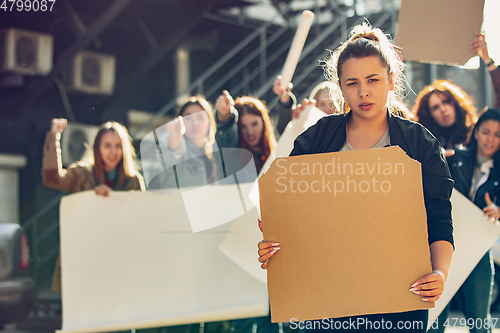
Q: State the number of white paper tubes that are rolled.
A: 1